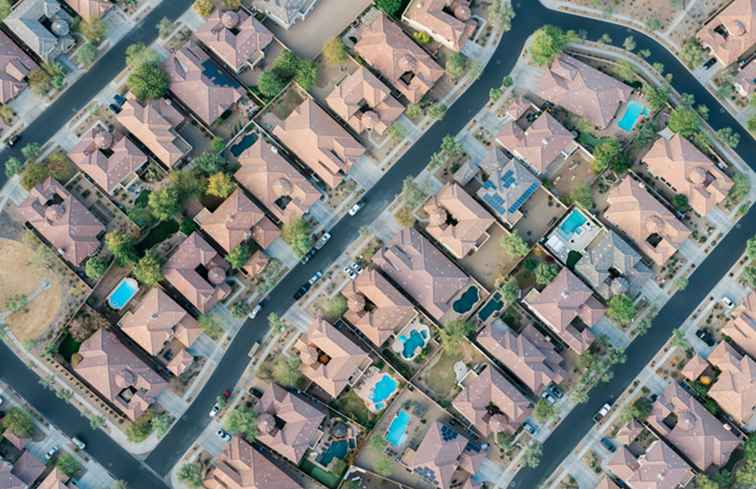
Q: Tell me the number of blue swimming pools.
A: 10